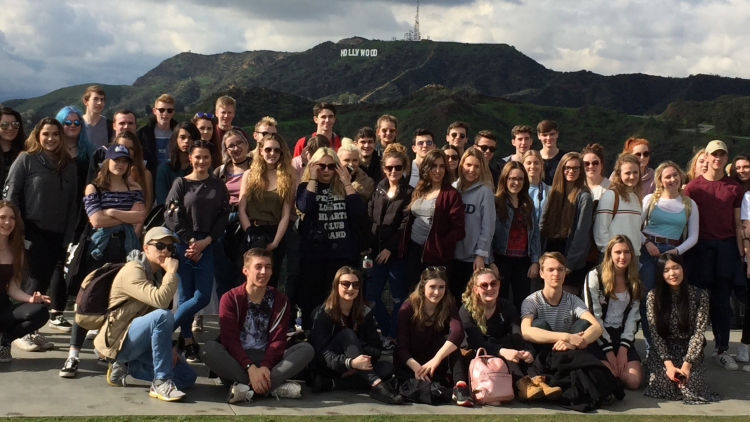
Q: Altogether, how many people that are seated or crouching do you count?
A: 9